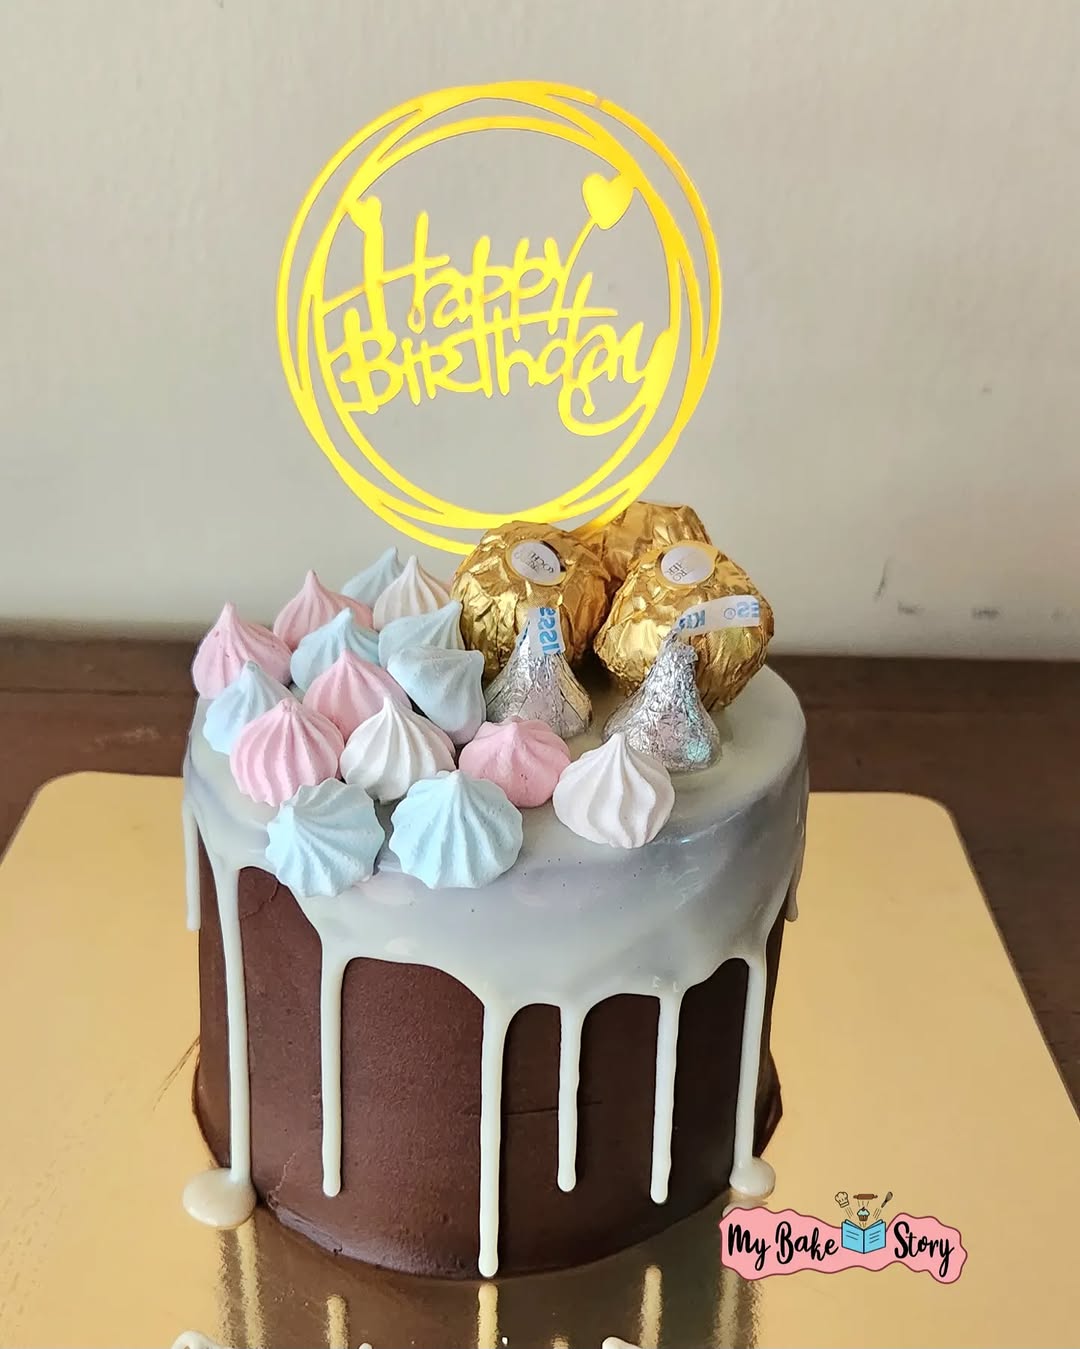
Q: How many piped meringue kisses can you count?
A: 15